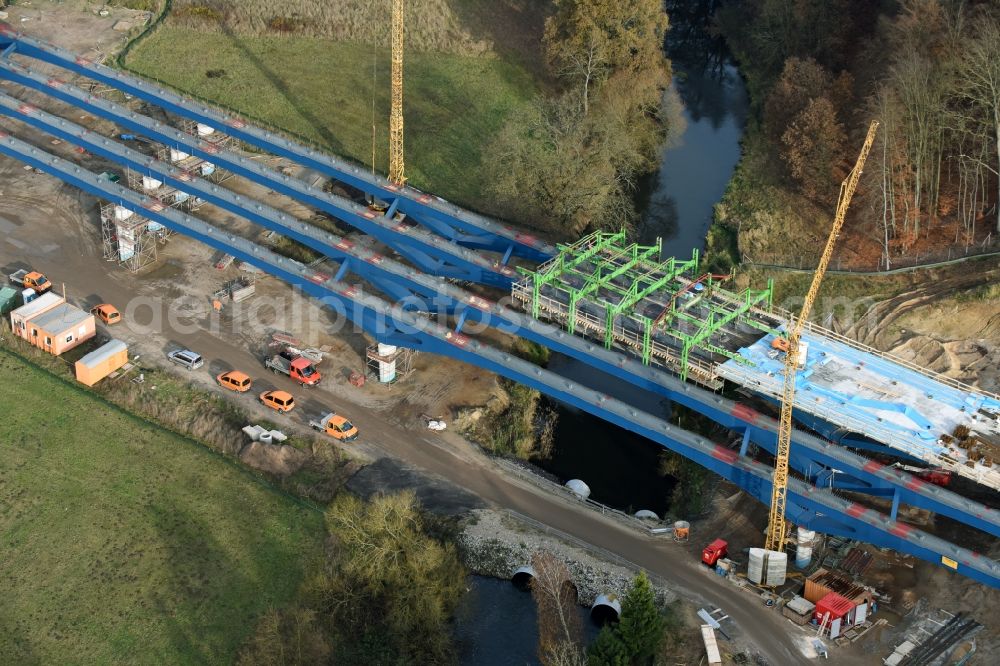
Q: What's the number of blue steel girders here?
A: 4